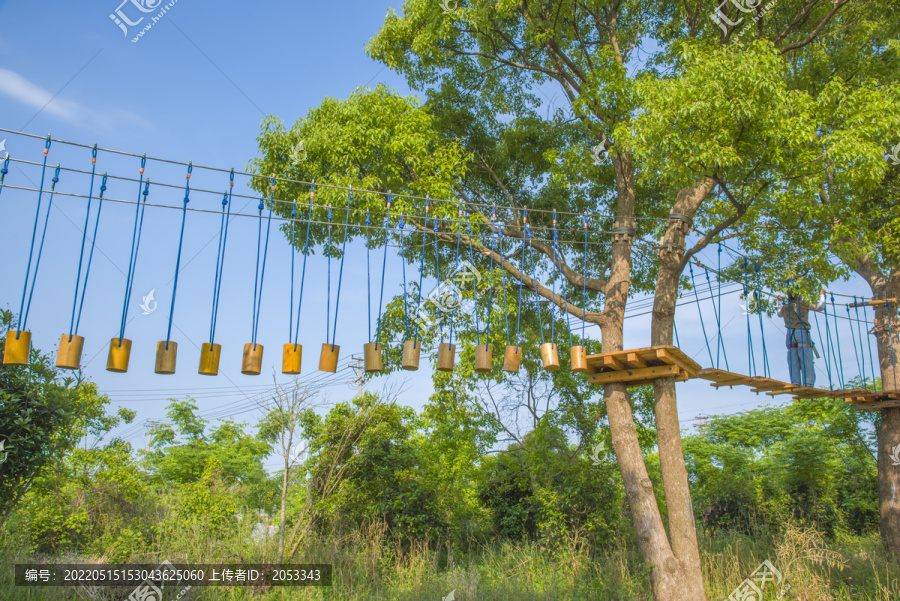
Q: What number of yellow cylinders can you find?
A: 15